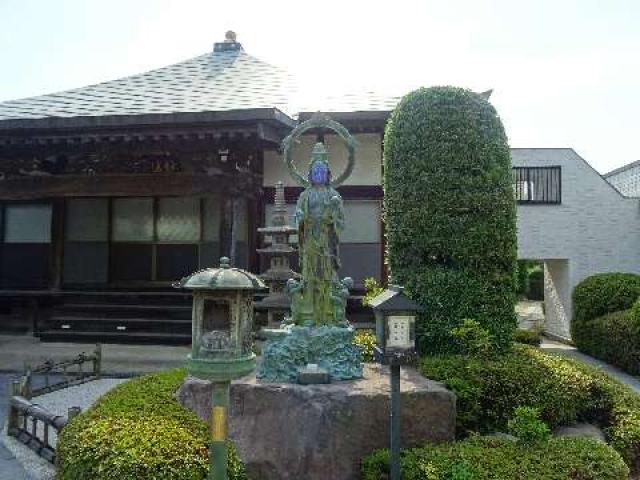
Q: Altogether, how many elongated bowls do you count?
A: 0